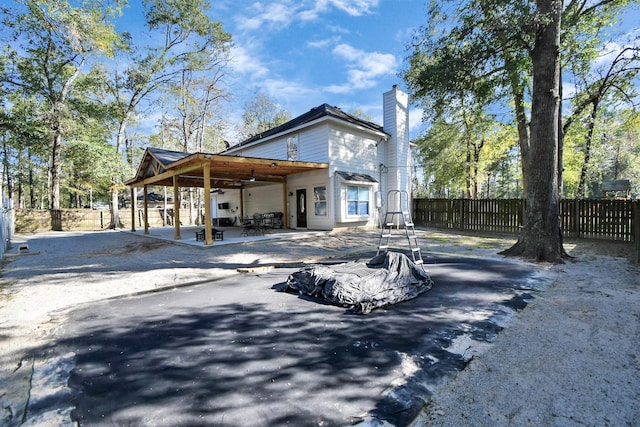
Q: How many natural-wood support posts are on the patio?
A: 6